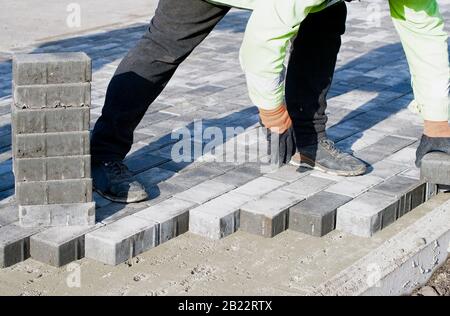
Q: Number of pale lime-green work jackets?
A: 1